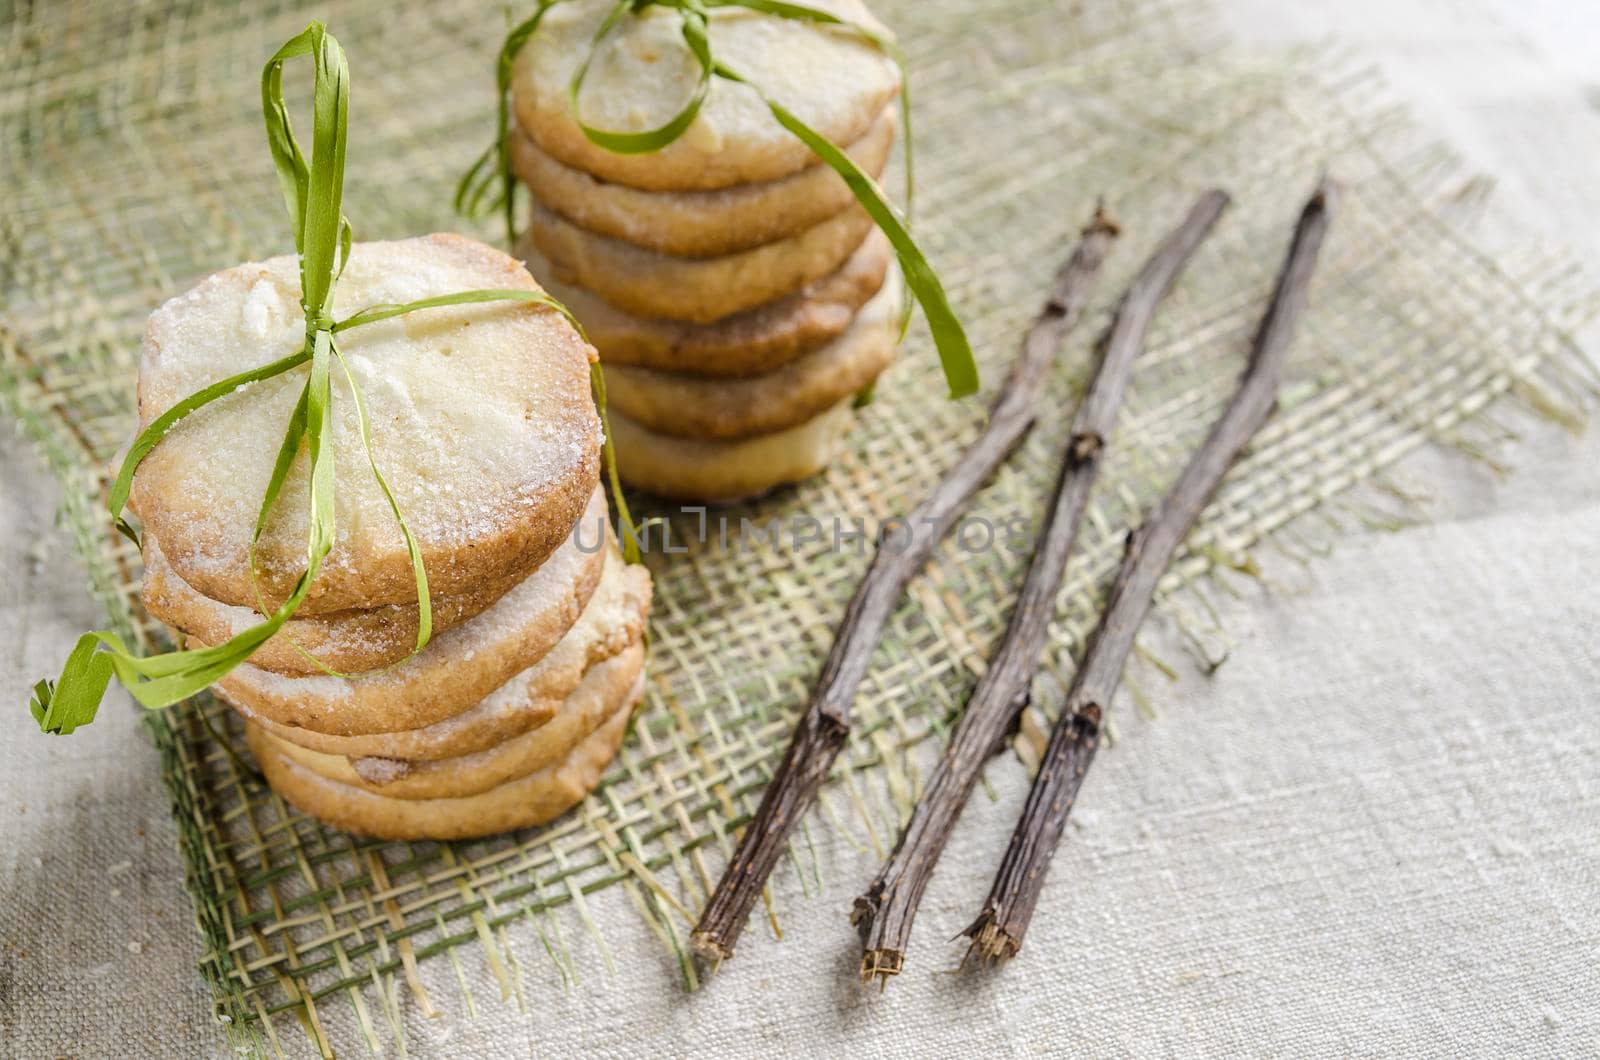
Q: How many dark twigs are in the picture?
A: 3